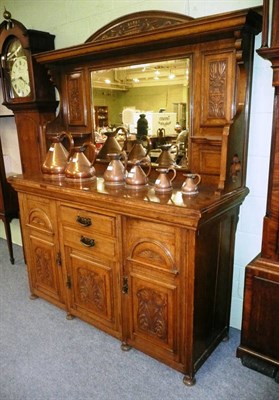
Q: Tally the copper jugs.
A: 6